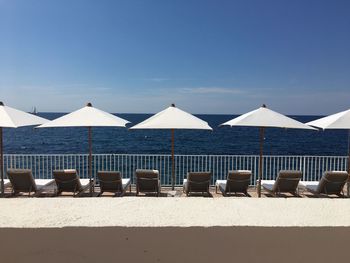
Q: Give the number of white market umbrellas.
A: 5